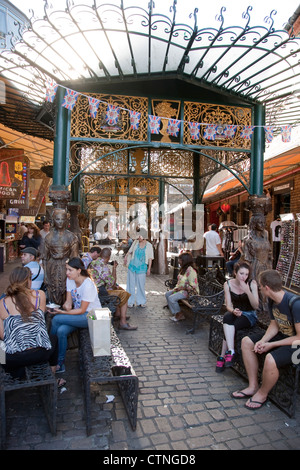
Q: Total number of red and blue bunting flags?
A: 13